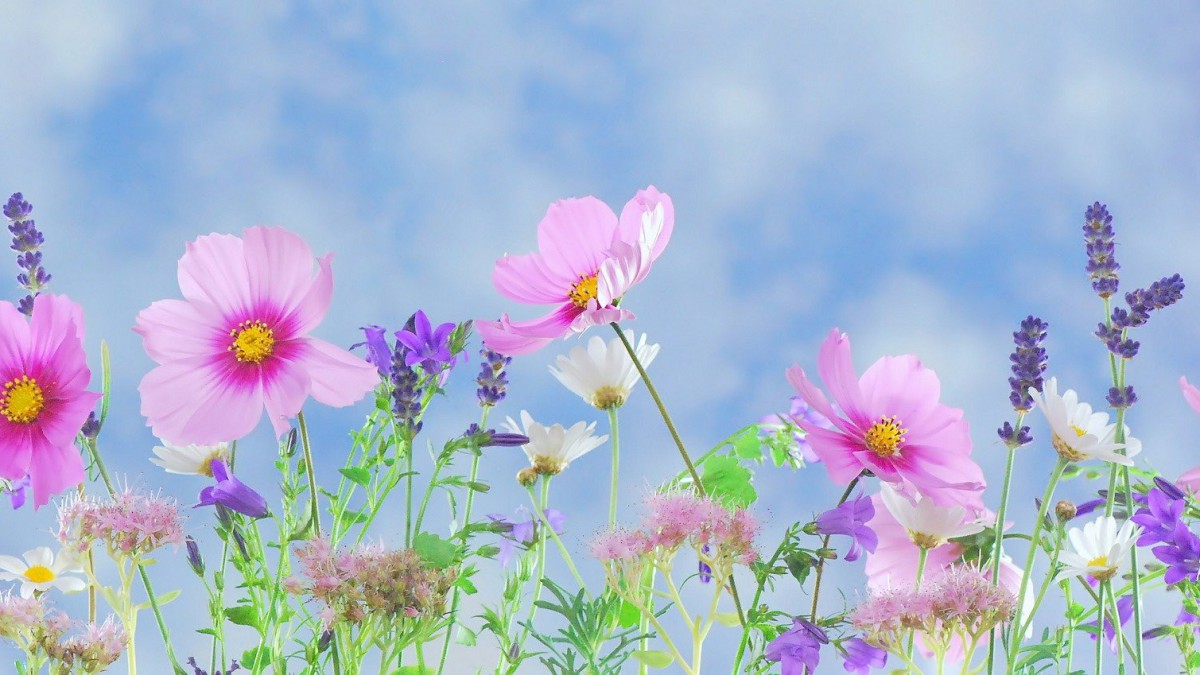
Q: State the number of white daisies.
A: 7